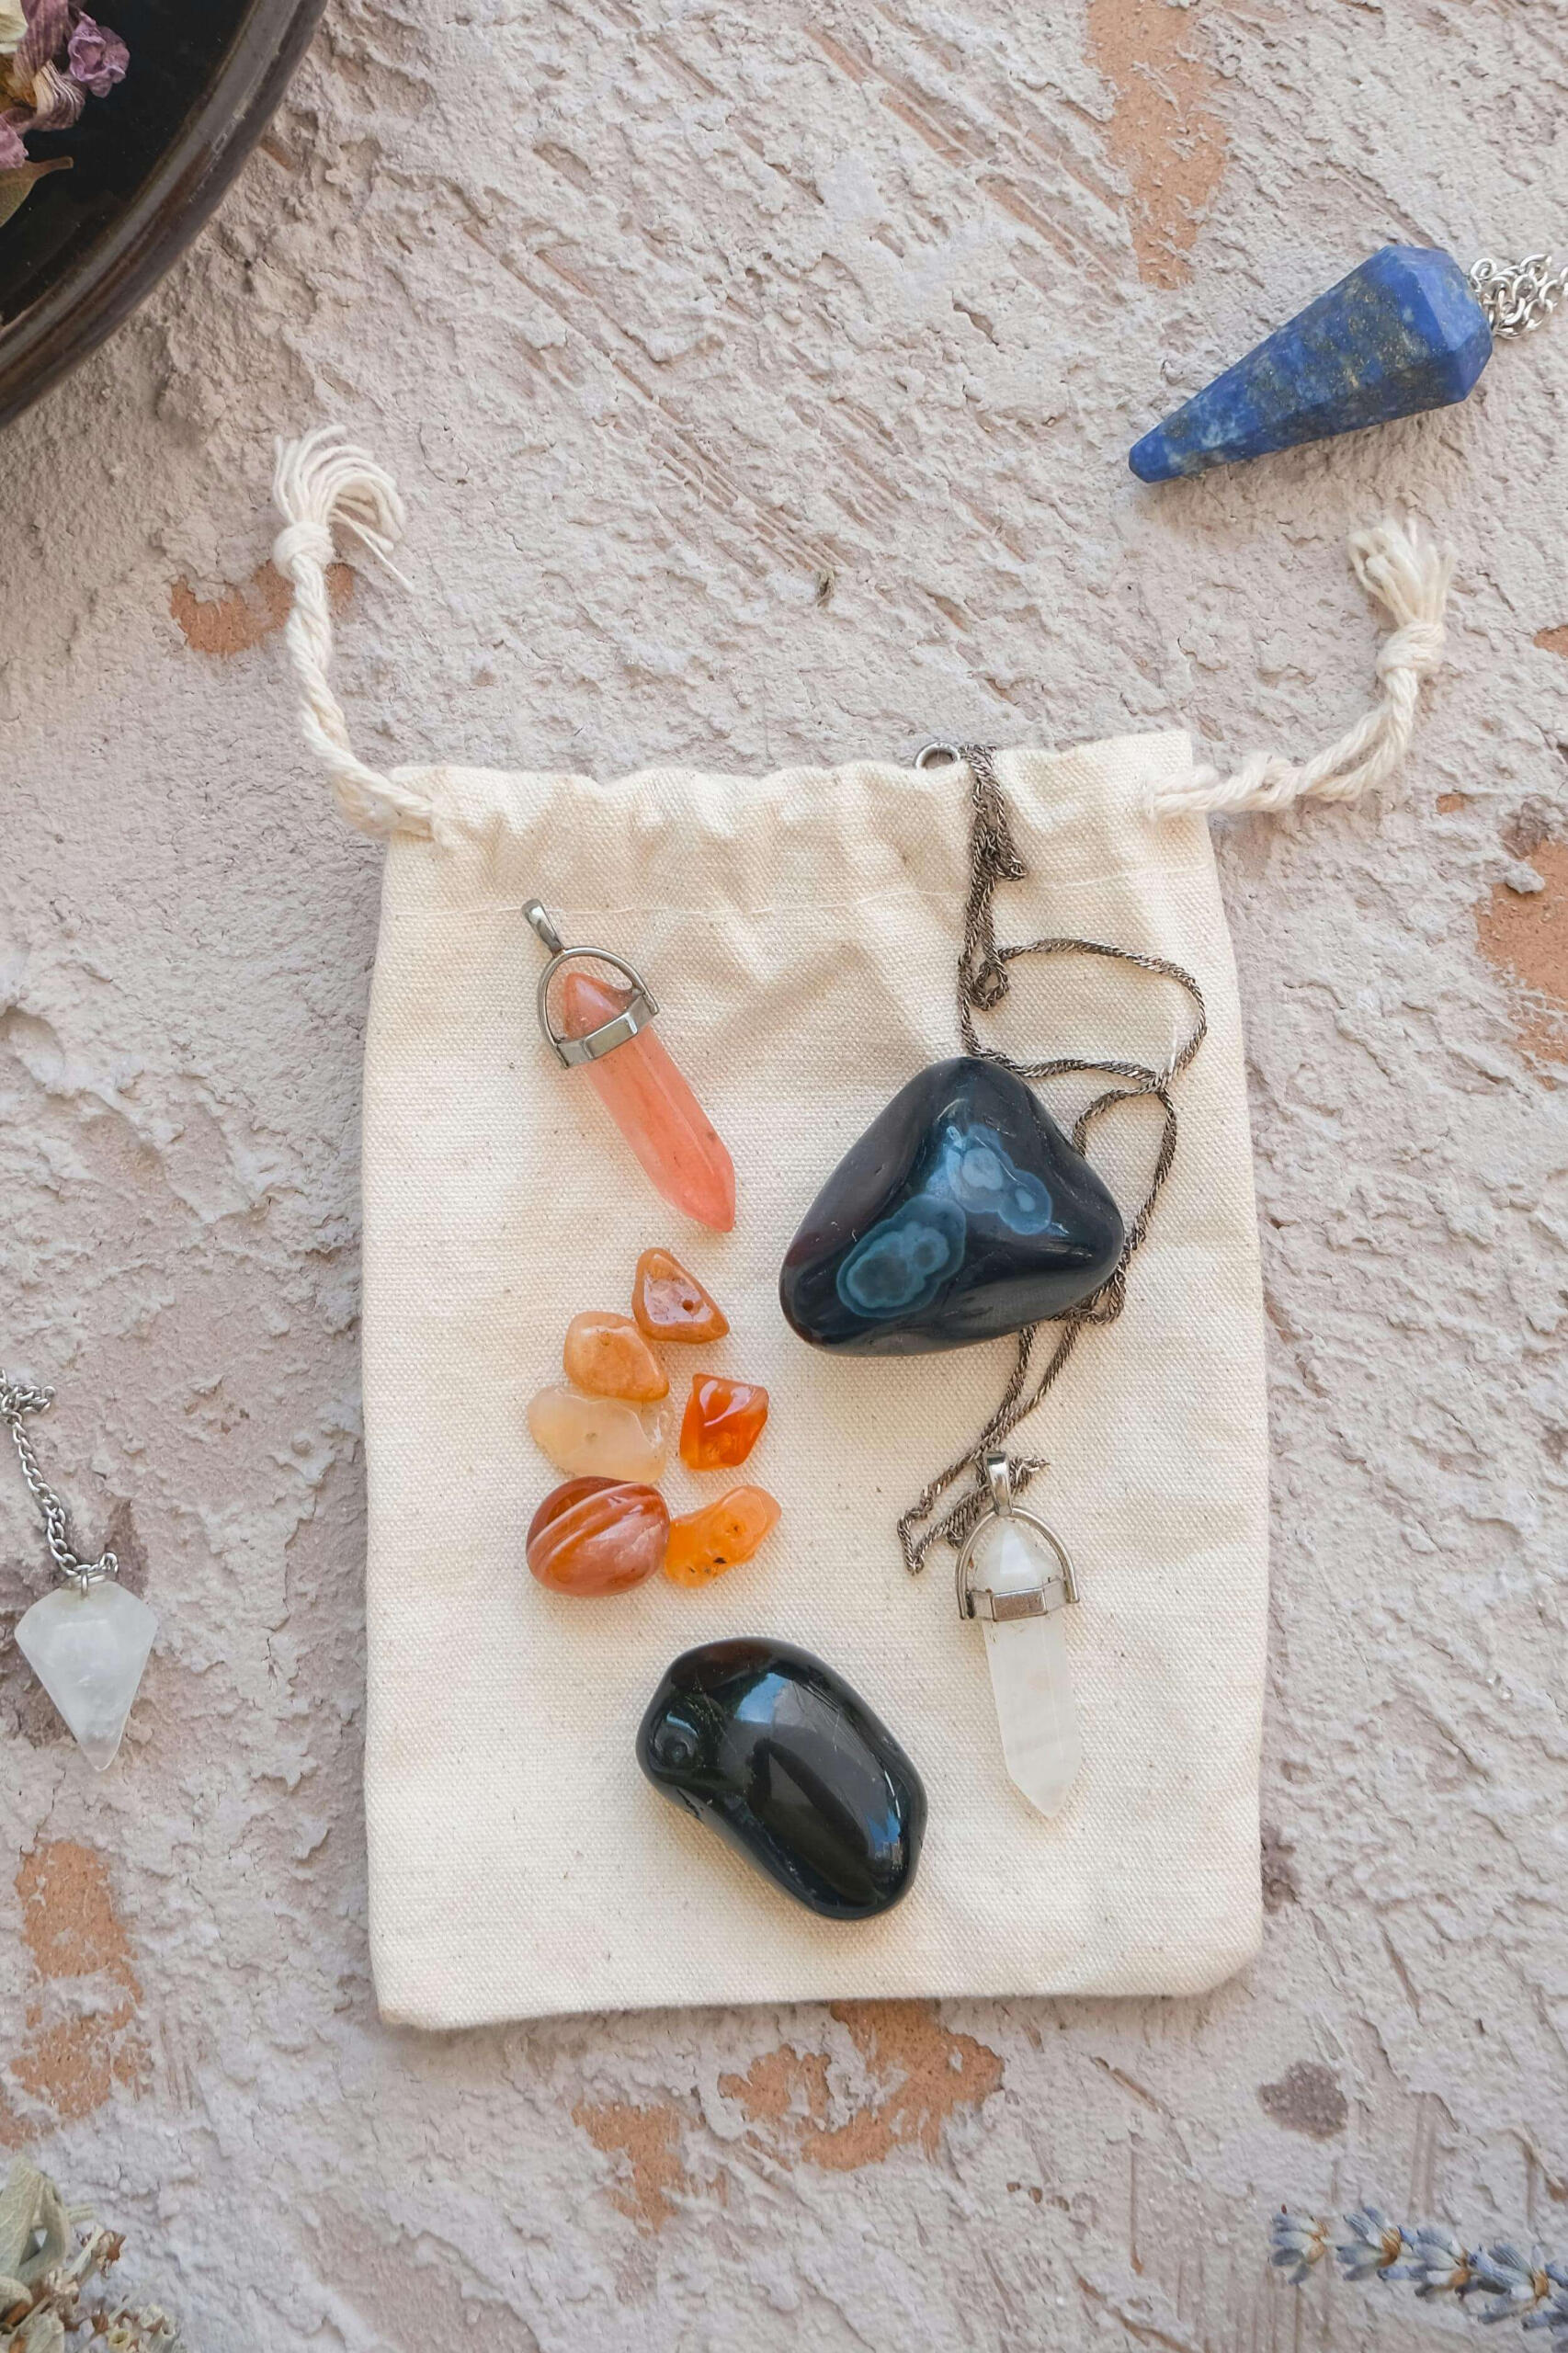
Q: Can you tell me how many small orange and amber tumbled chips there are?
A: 6